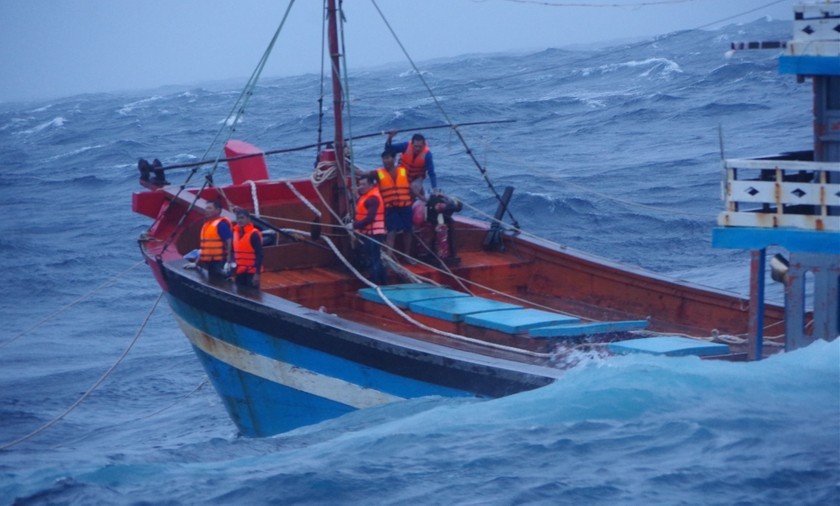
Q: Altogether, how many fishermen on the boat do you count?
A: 5